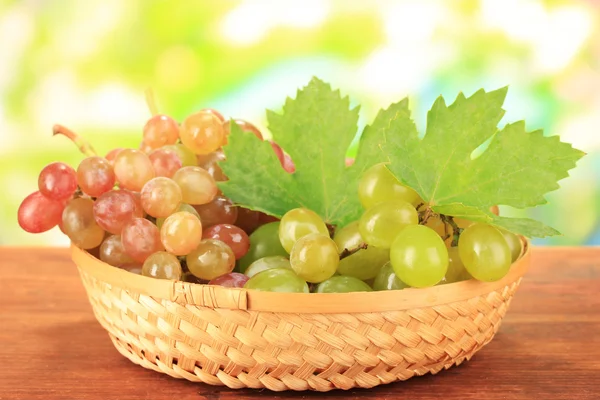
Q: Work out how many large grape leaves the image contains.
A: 2